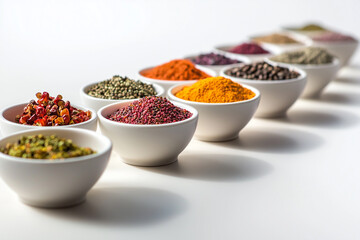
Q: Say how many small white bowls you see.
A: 13